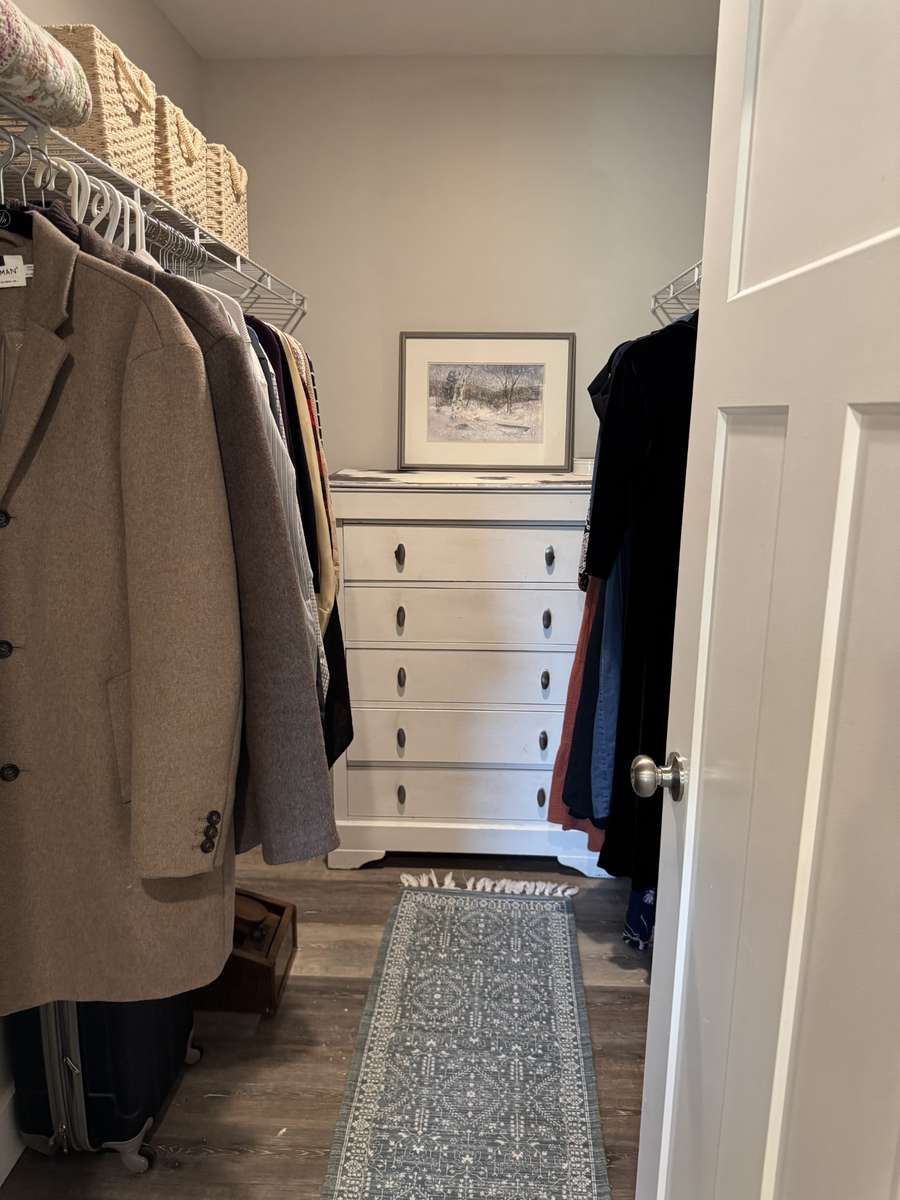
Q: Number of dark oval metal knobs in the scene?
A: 10